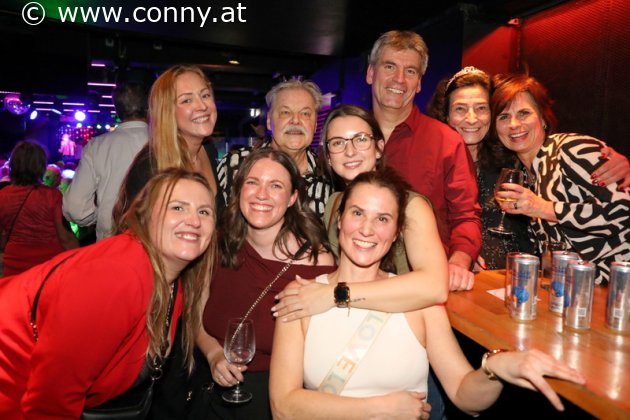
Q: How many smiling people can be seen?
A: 9